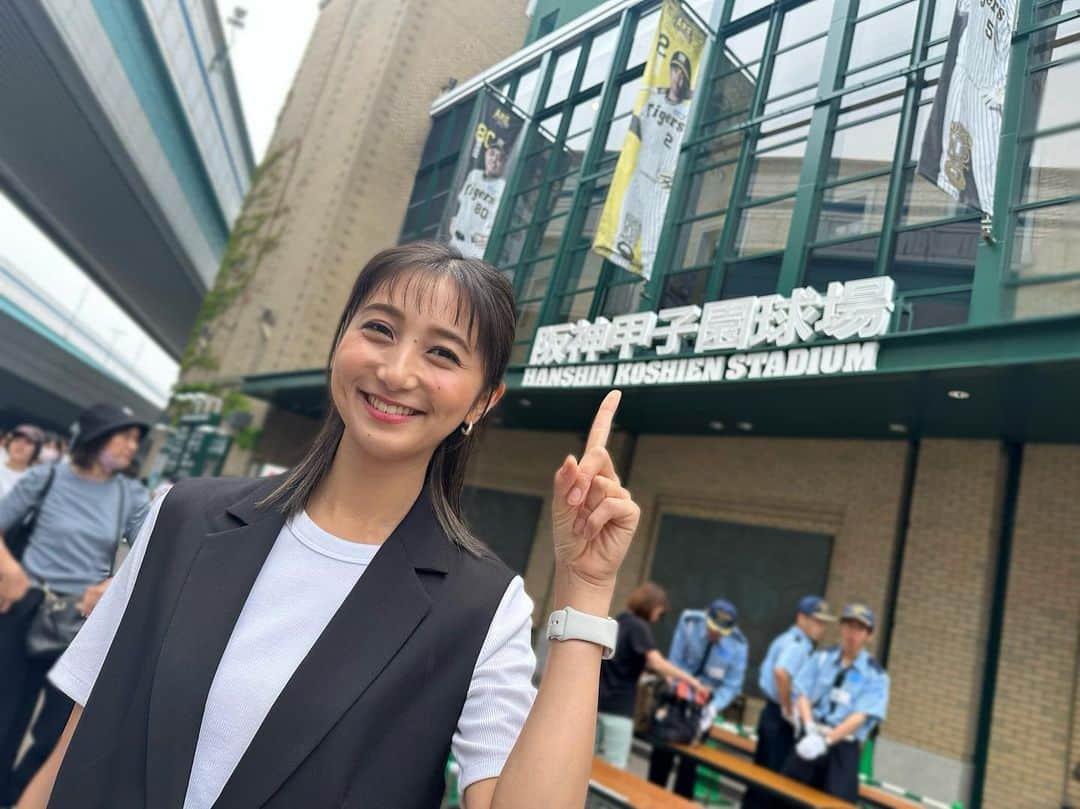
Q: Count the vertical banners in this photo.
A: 3